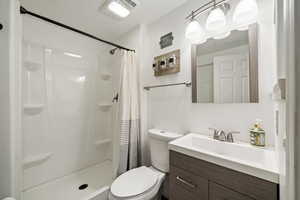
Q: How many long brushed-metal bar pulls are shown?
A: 1